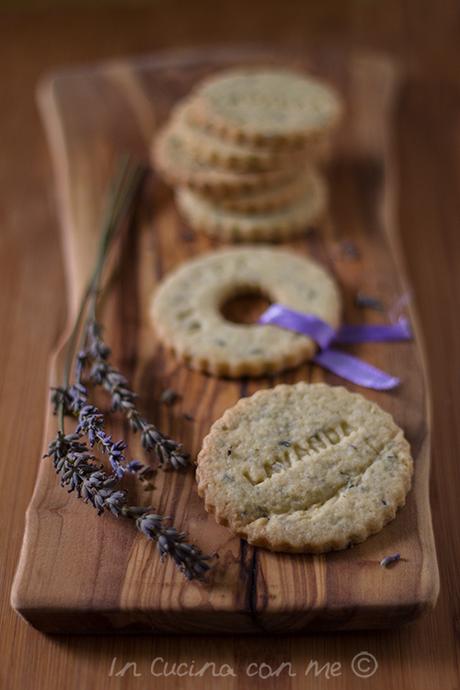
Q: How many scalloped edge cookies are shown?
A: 7